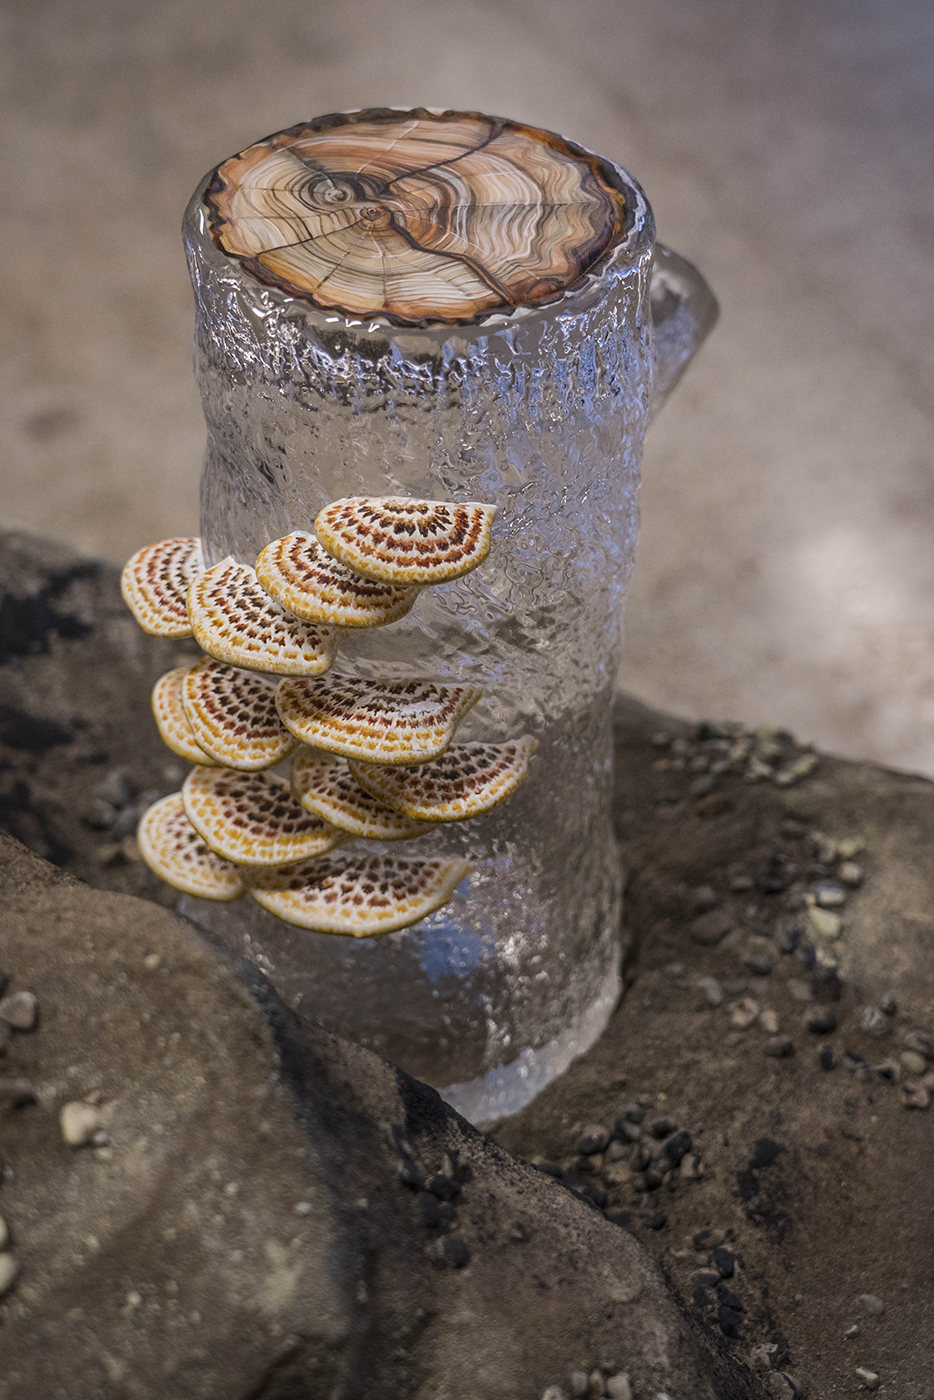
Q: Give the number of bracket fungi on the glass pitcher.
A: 12